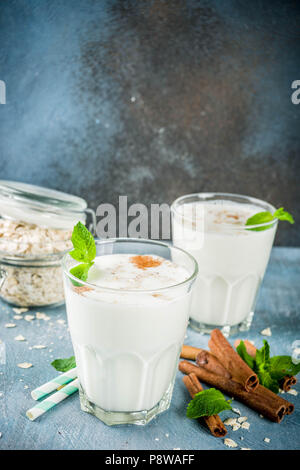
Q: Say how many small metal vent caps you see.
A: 0